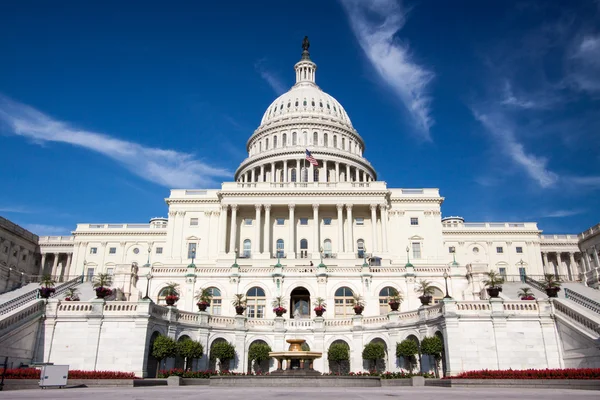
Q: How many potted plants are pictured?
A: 14